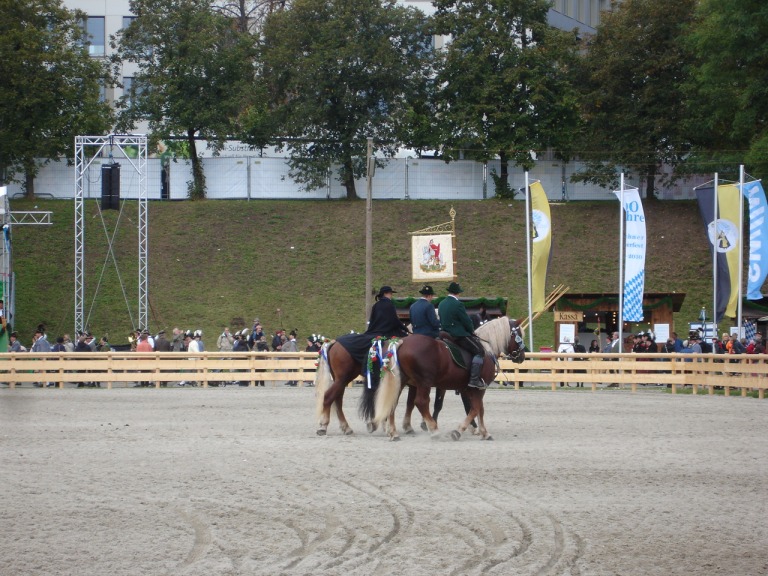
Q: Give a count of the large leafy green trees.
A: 6